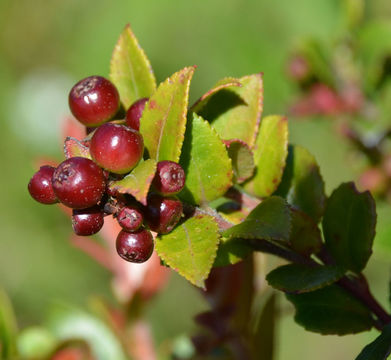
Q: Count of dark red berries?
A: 10